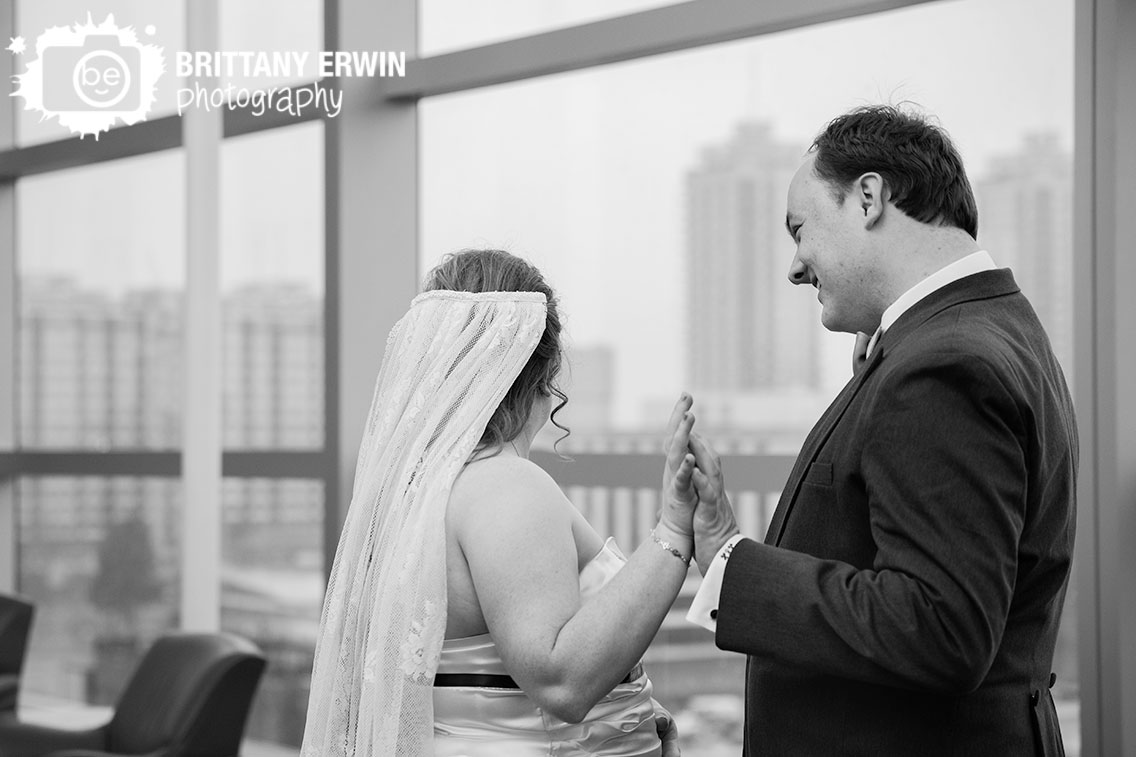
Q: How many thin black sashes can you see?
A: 1